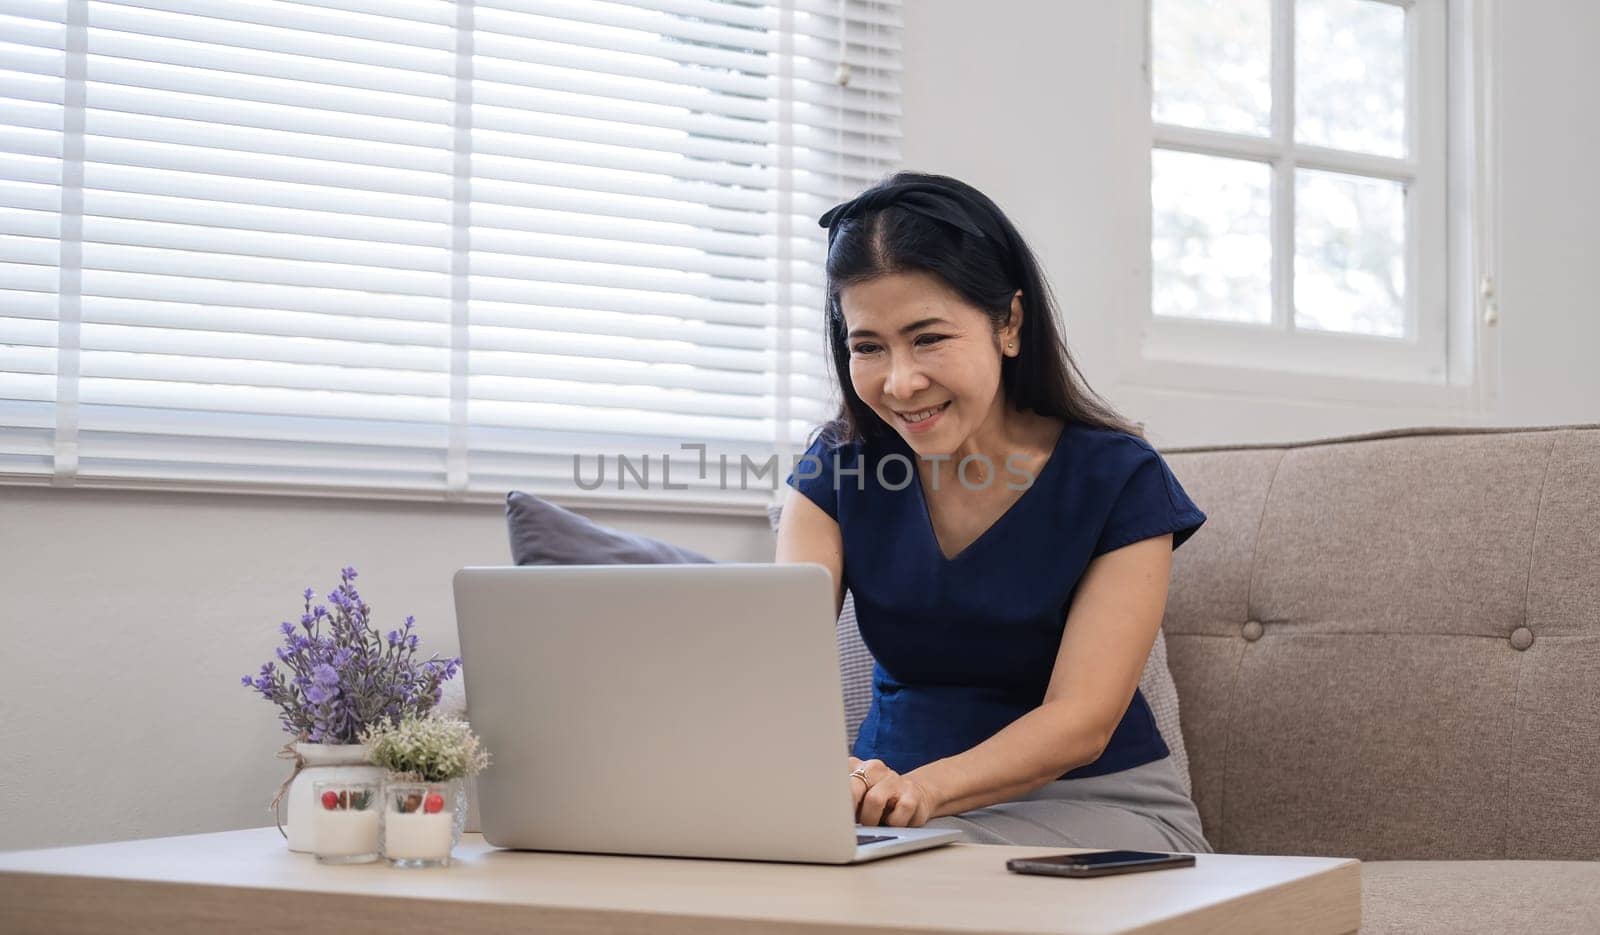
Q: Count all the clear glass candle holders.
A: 2